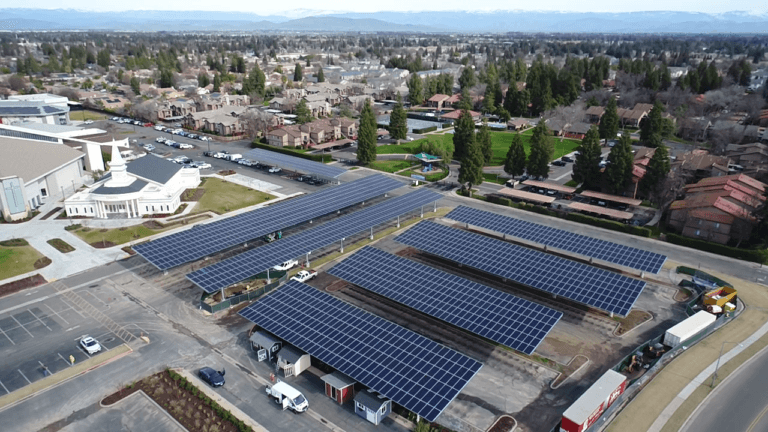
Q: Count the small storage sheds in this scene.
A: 4